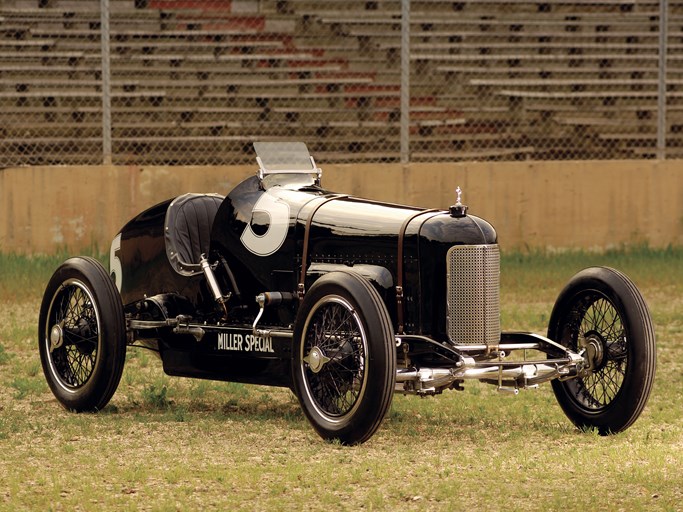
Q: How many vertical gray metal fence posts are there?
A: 3